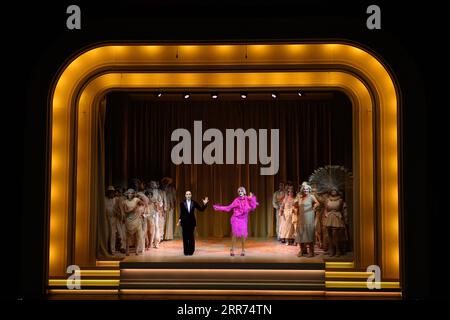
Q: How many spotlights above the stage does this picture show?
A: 6